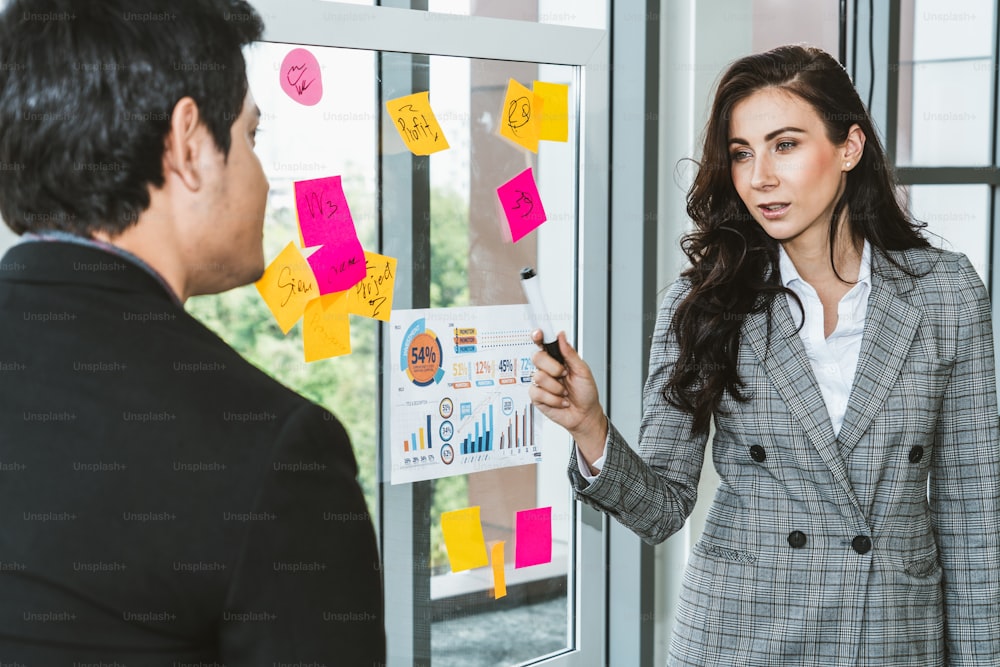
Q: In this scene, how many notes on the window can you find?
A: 13